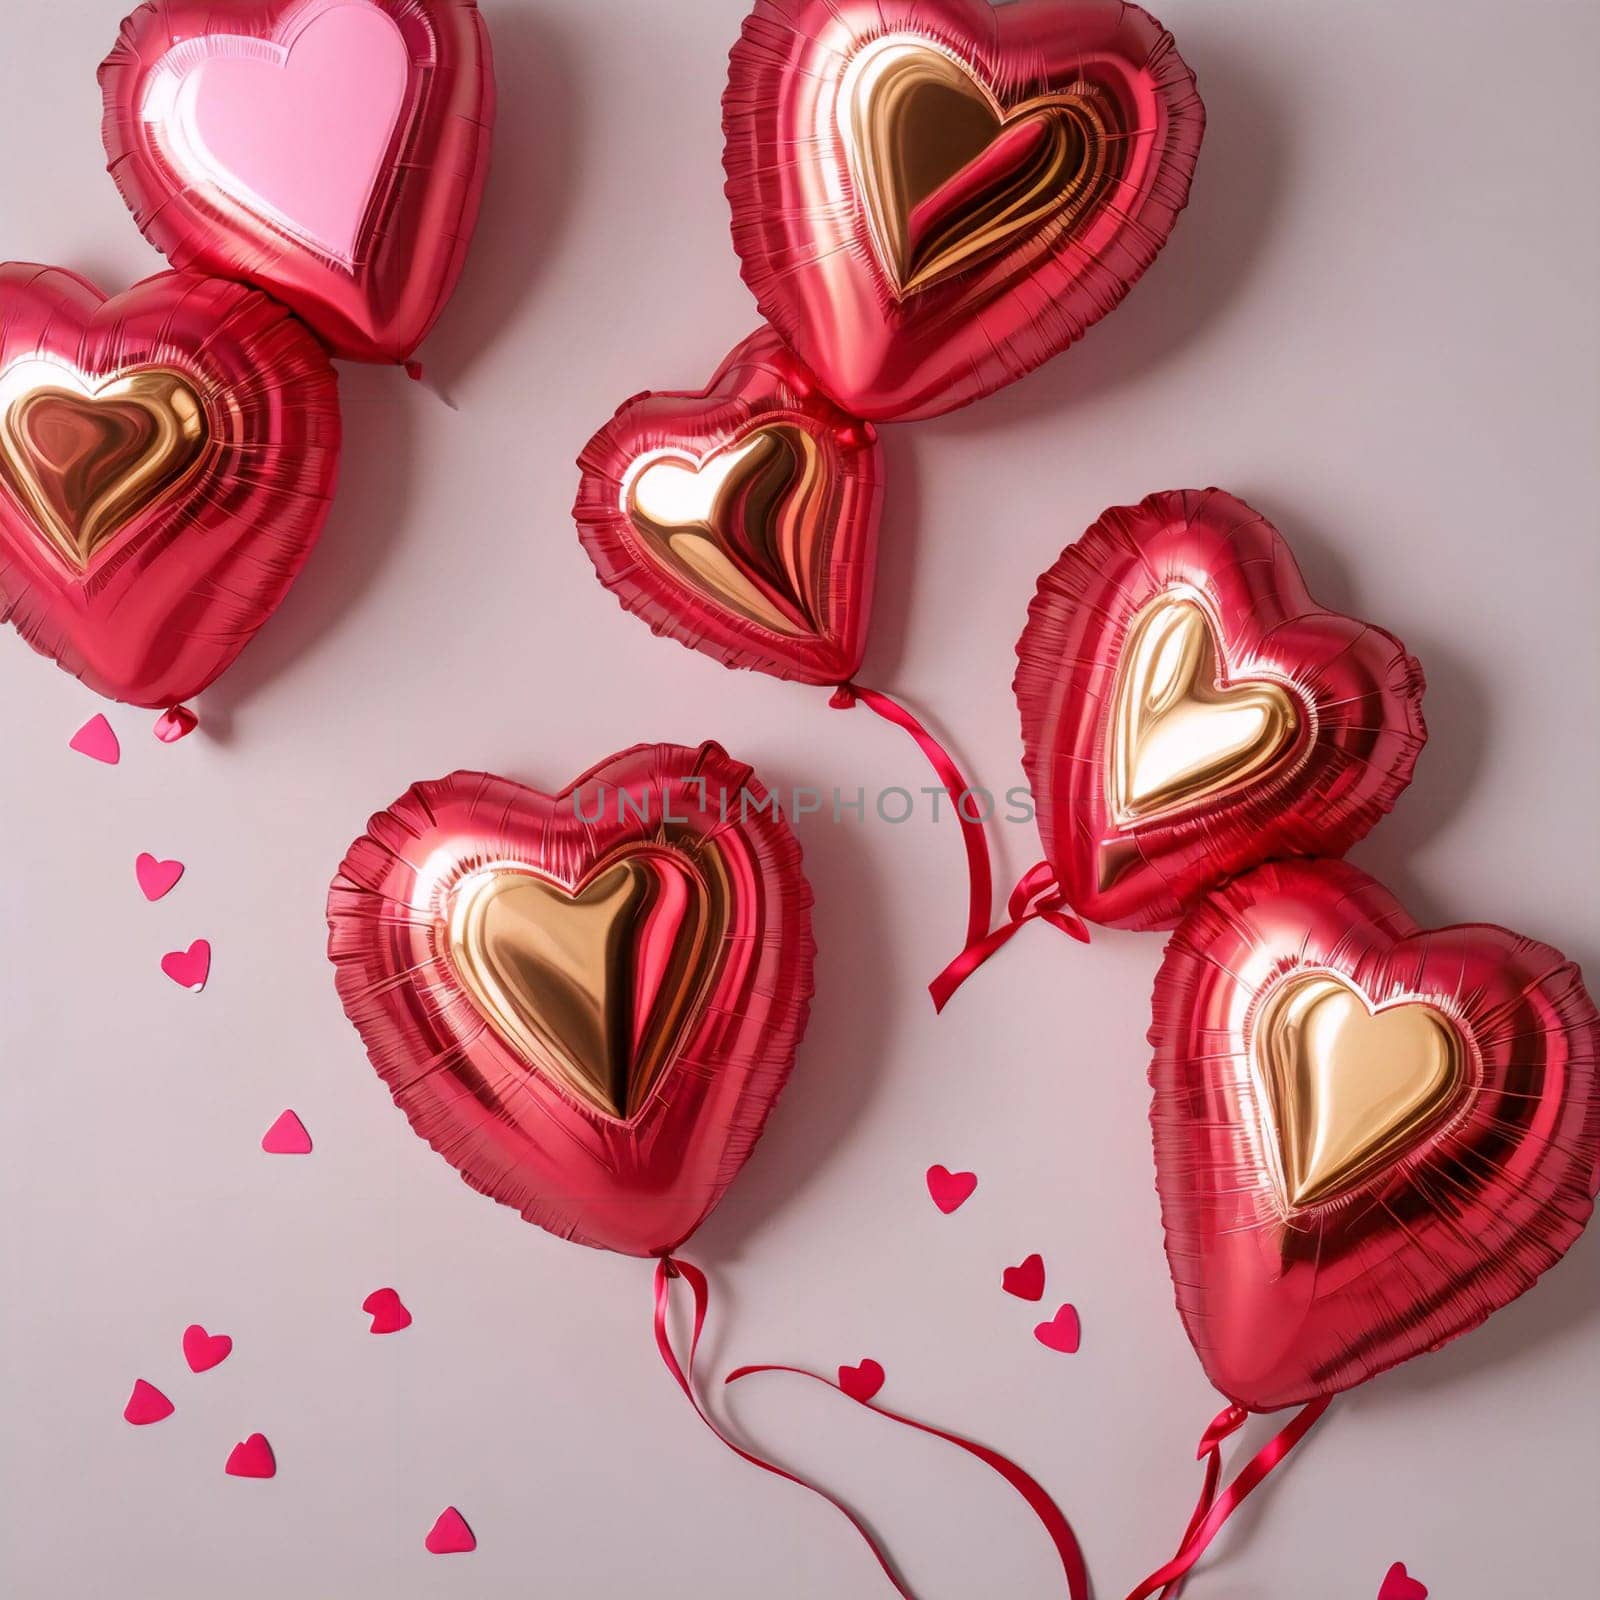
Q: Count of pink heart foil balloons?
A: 1